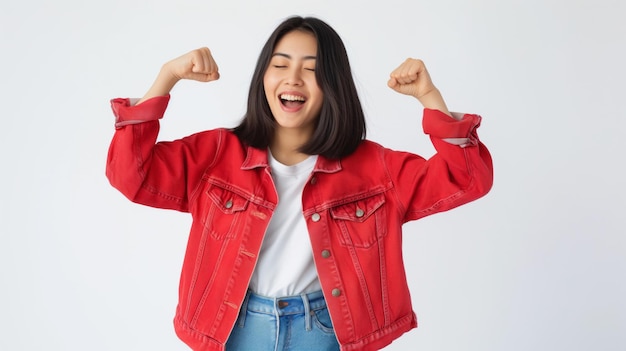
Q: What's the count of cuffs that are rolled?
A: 2